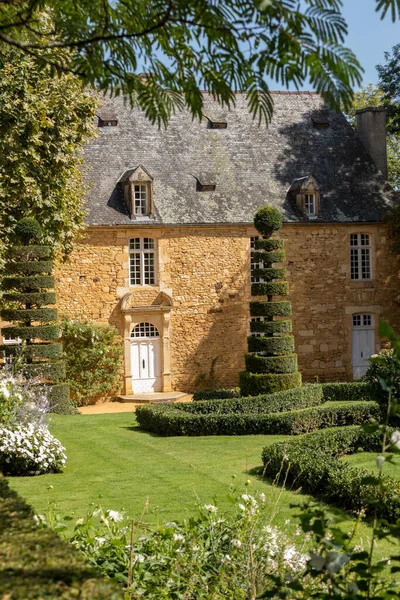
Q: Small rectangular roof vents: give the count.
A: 4